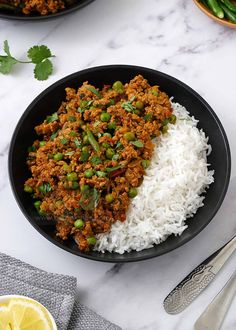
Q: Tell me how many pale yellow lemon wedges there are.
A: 2